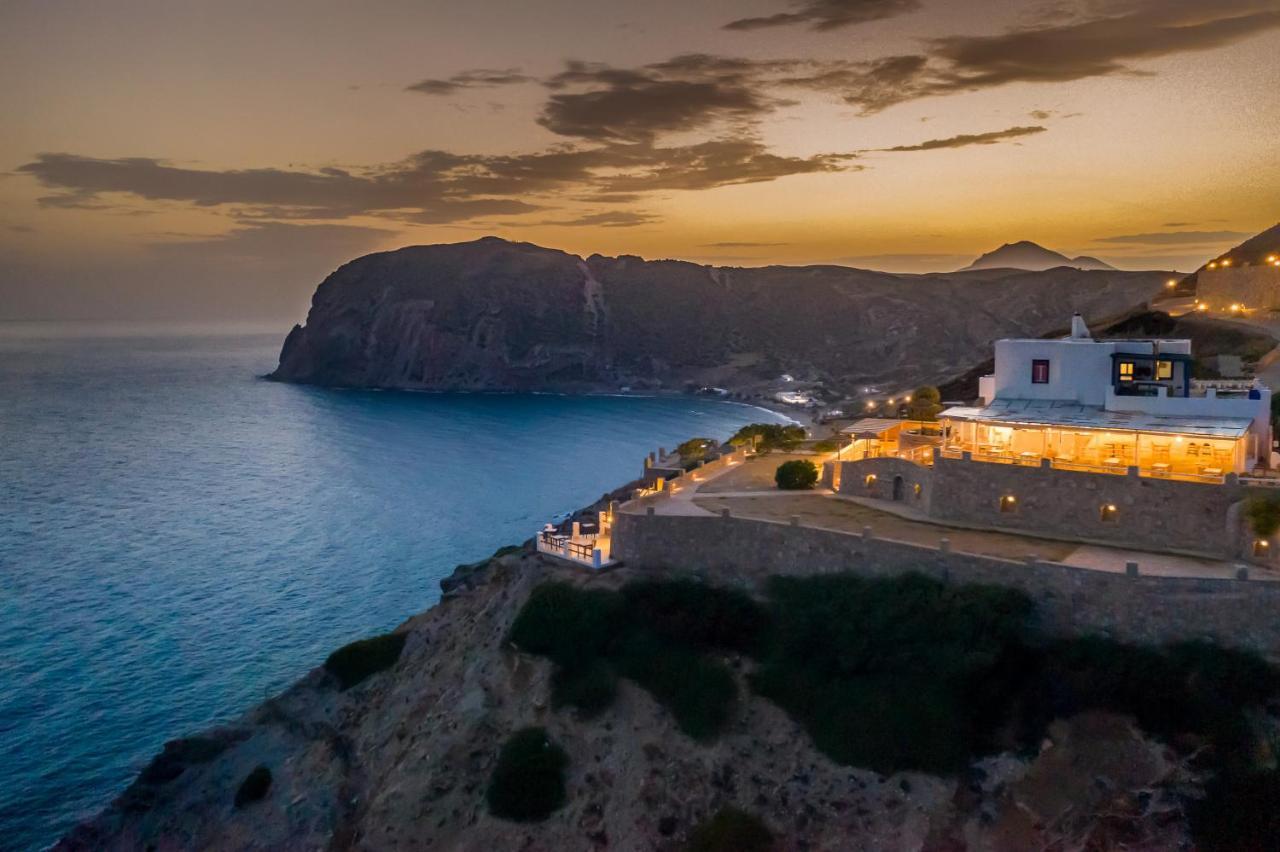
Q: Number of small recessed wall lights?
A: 5